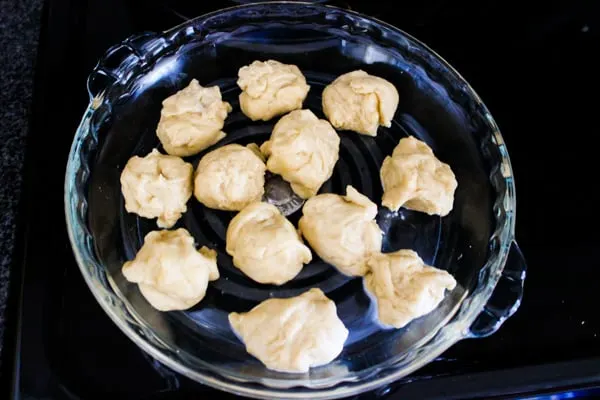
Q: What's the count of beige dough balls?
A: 12